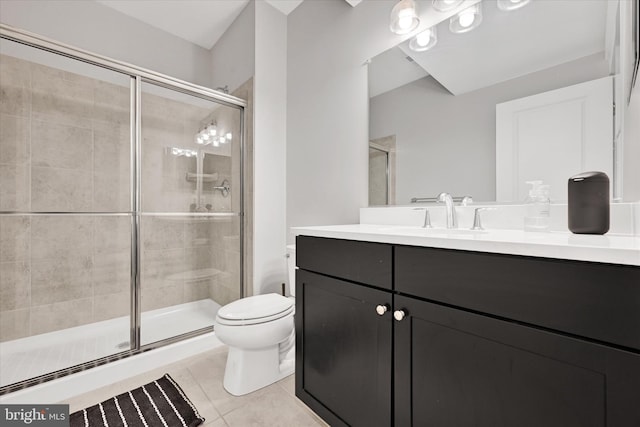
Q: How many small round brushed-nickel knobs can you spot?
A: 2